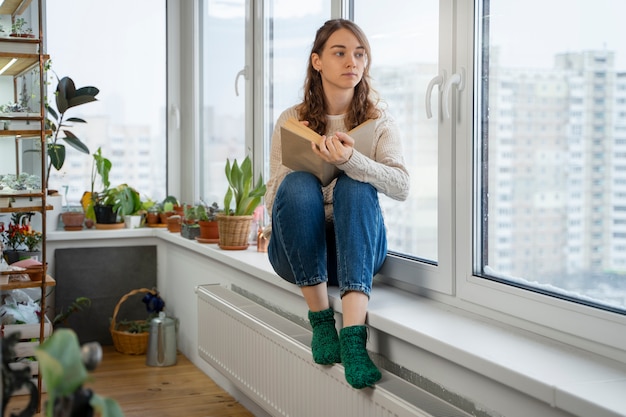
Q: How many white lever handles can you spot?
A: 4